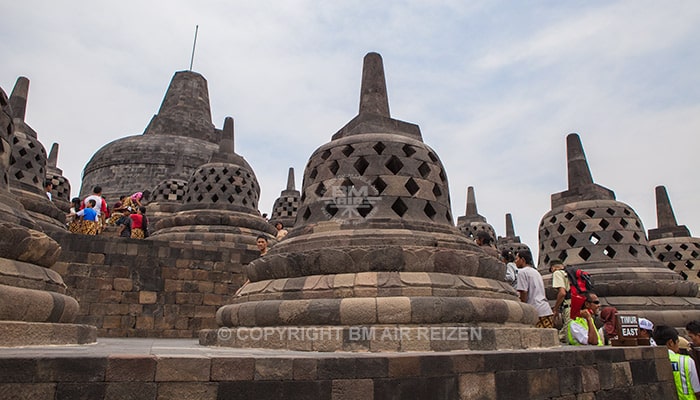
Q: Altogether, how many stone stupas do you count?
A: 12